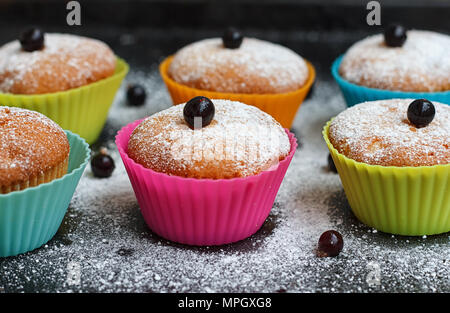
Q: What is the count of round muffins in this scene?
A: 6